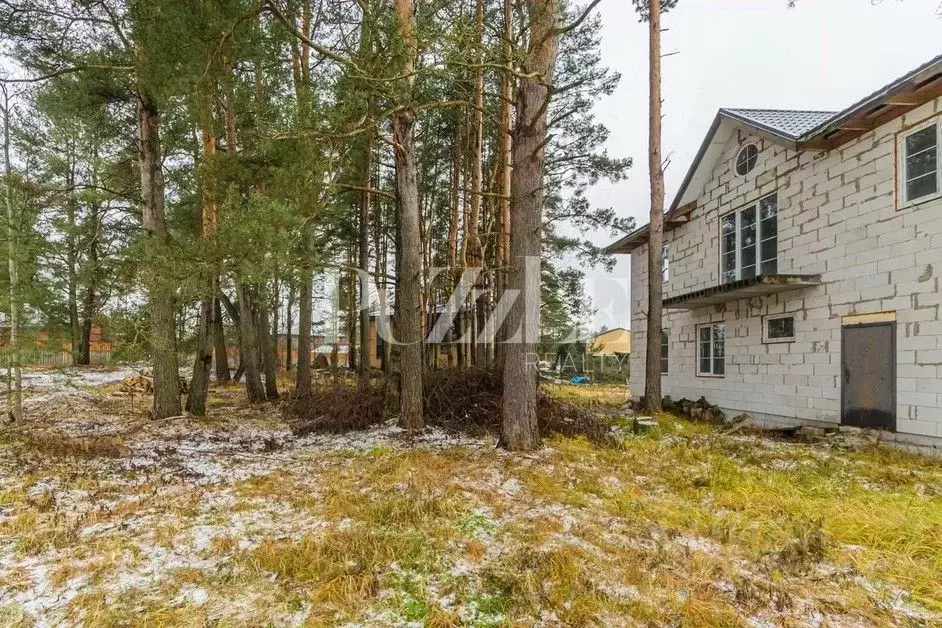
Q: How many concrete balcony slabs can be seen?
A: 1